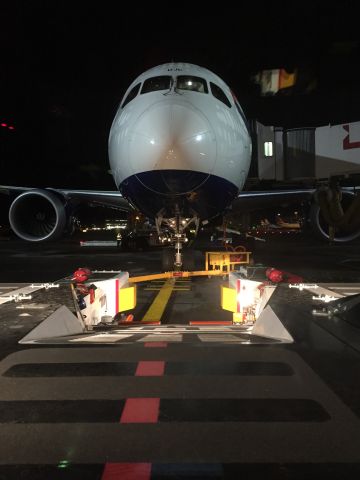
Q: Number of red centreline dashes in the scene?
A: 4